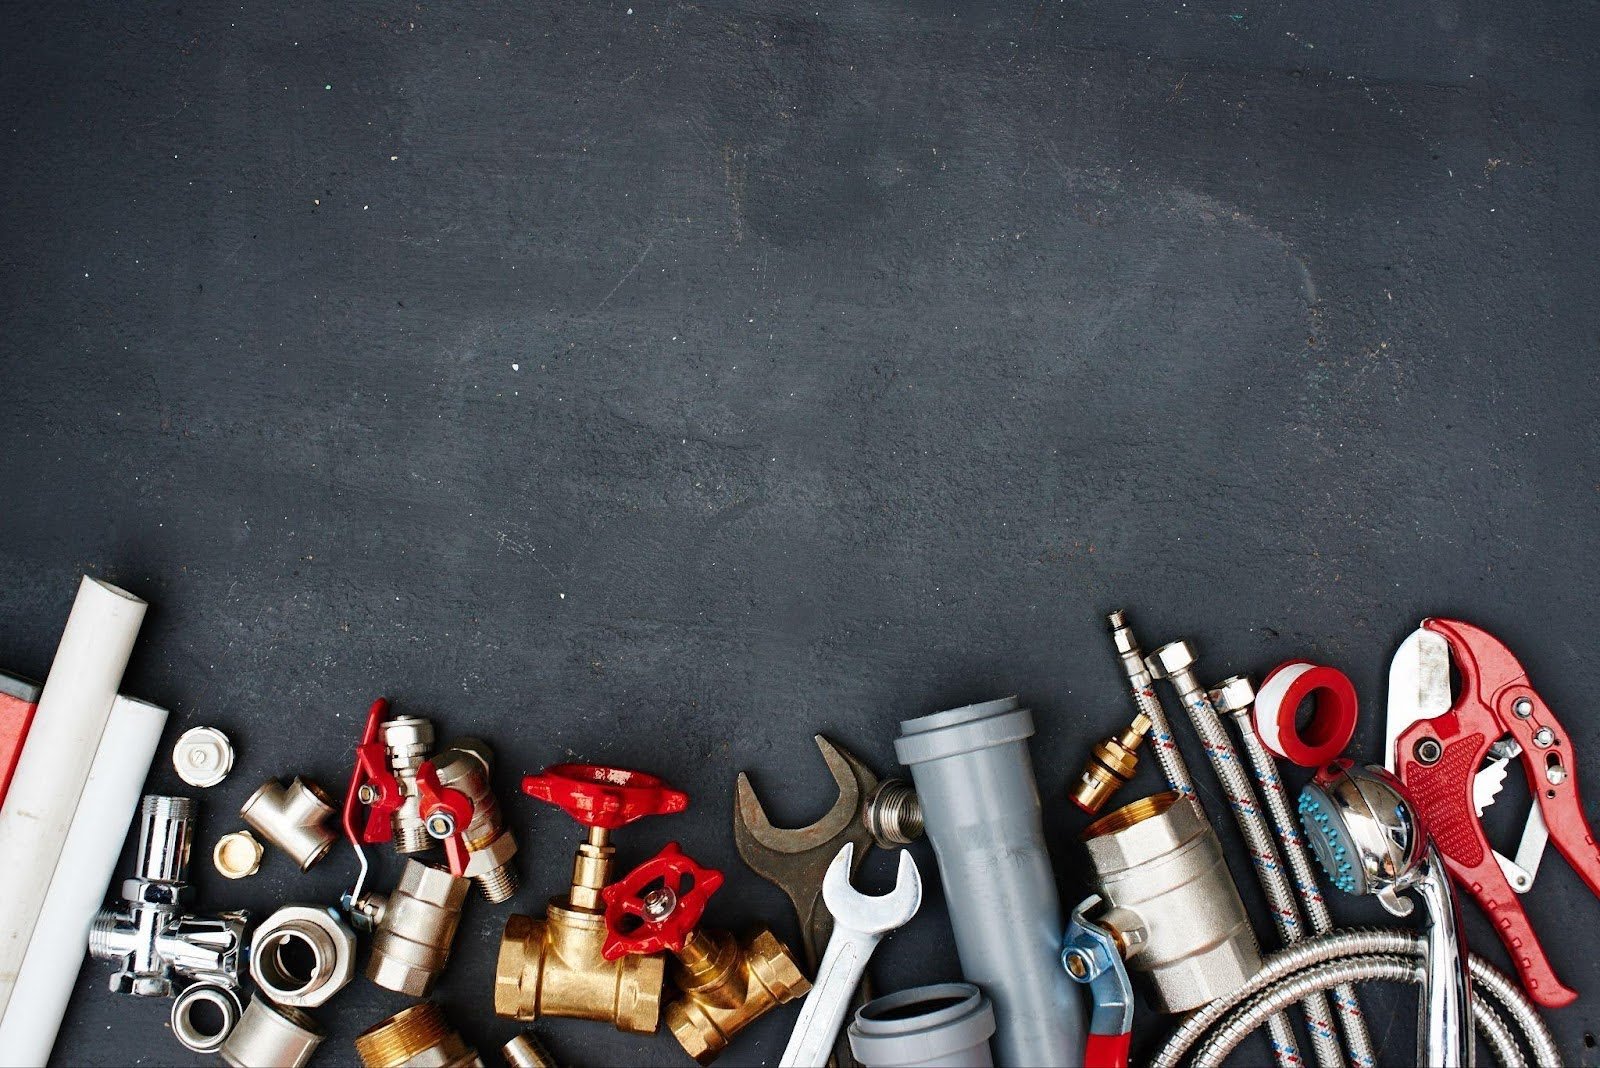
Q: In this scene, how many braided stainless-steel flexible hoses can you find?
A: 3